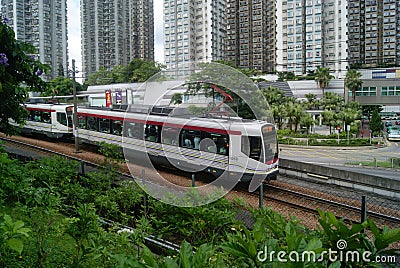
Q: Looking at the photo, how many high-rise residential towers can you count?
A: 6